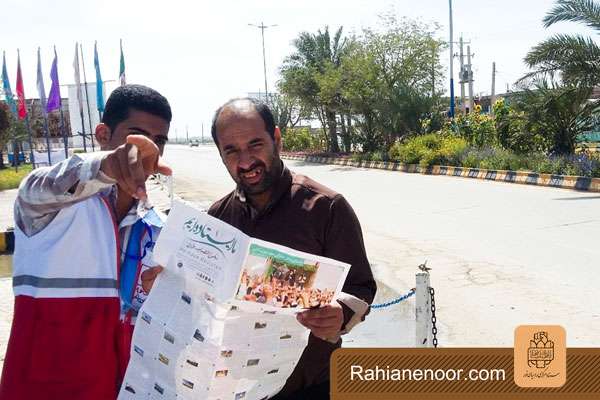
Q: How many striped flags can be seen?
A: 1